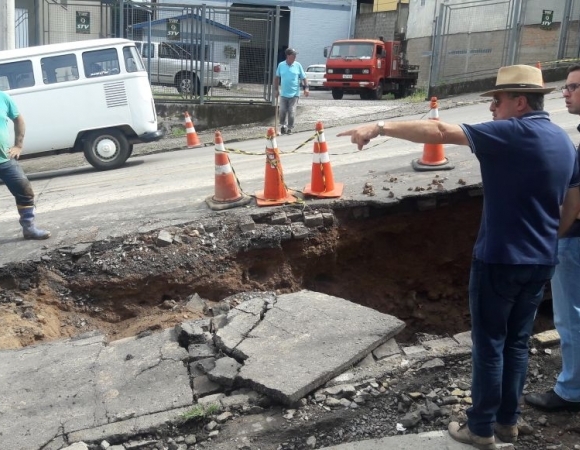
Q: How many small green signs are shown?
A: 3